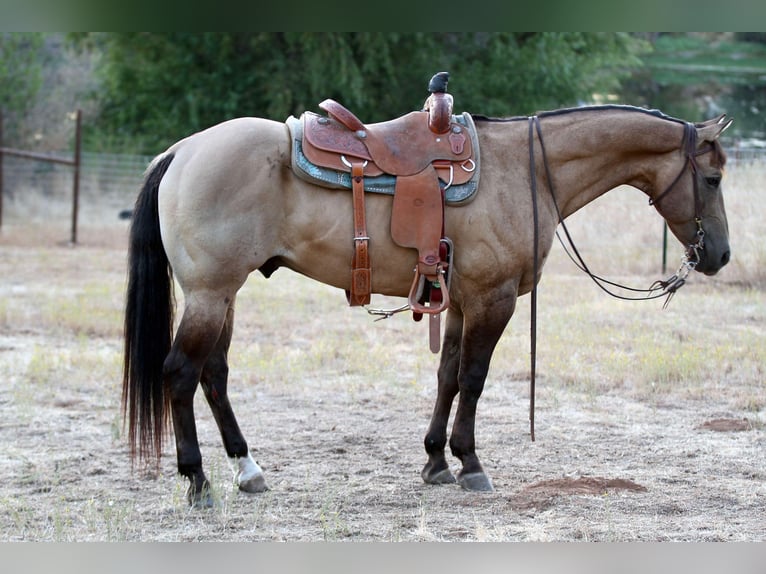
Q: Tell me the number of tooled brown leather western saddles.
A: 1